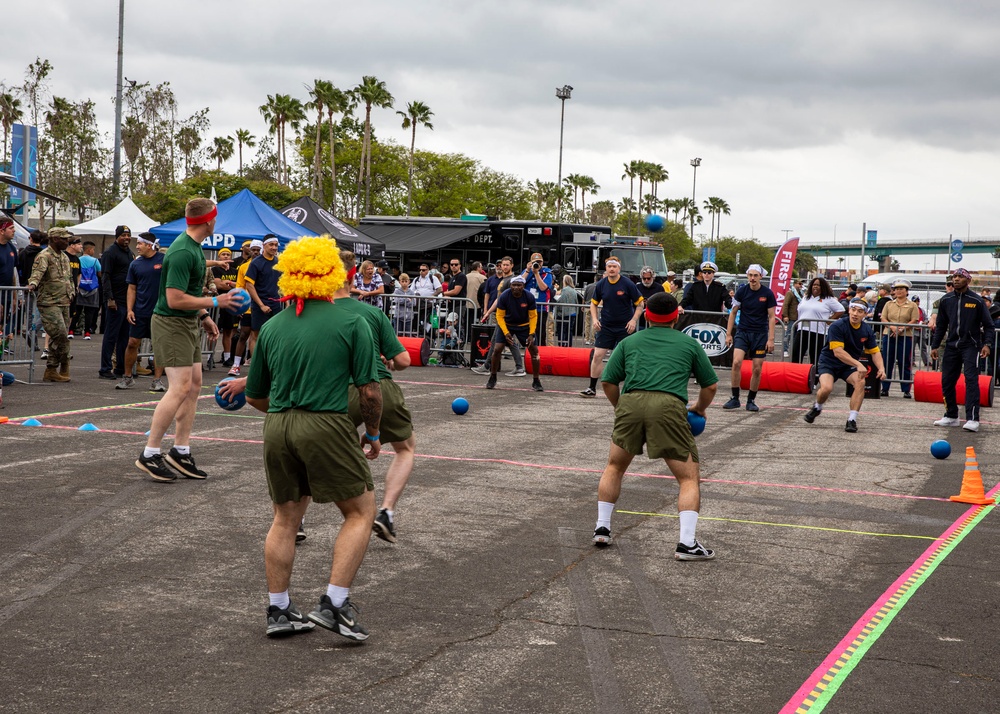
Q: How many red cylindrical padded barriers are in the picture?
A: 4